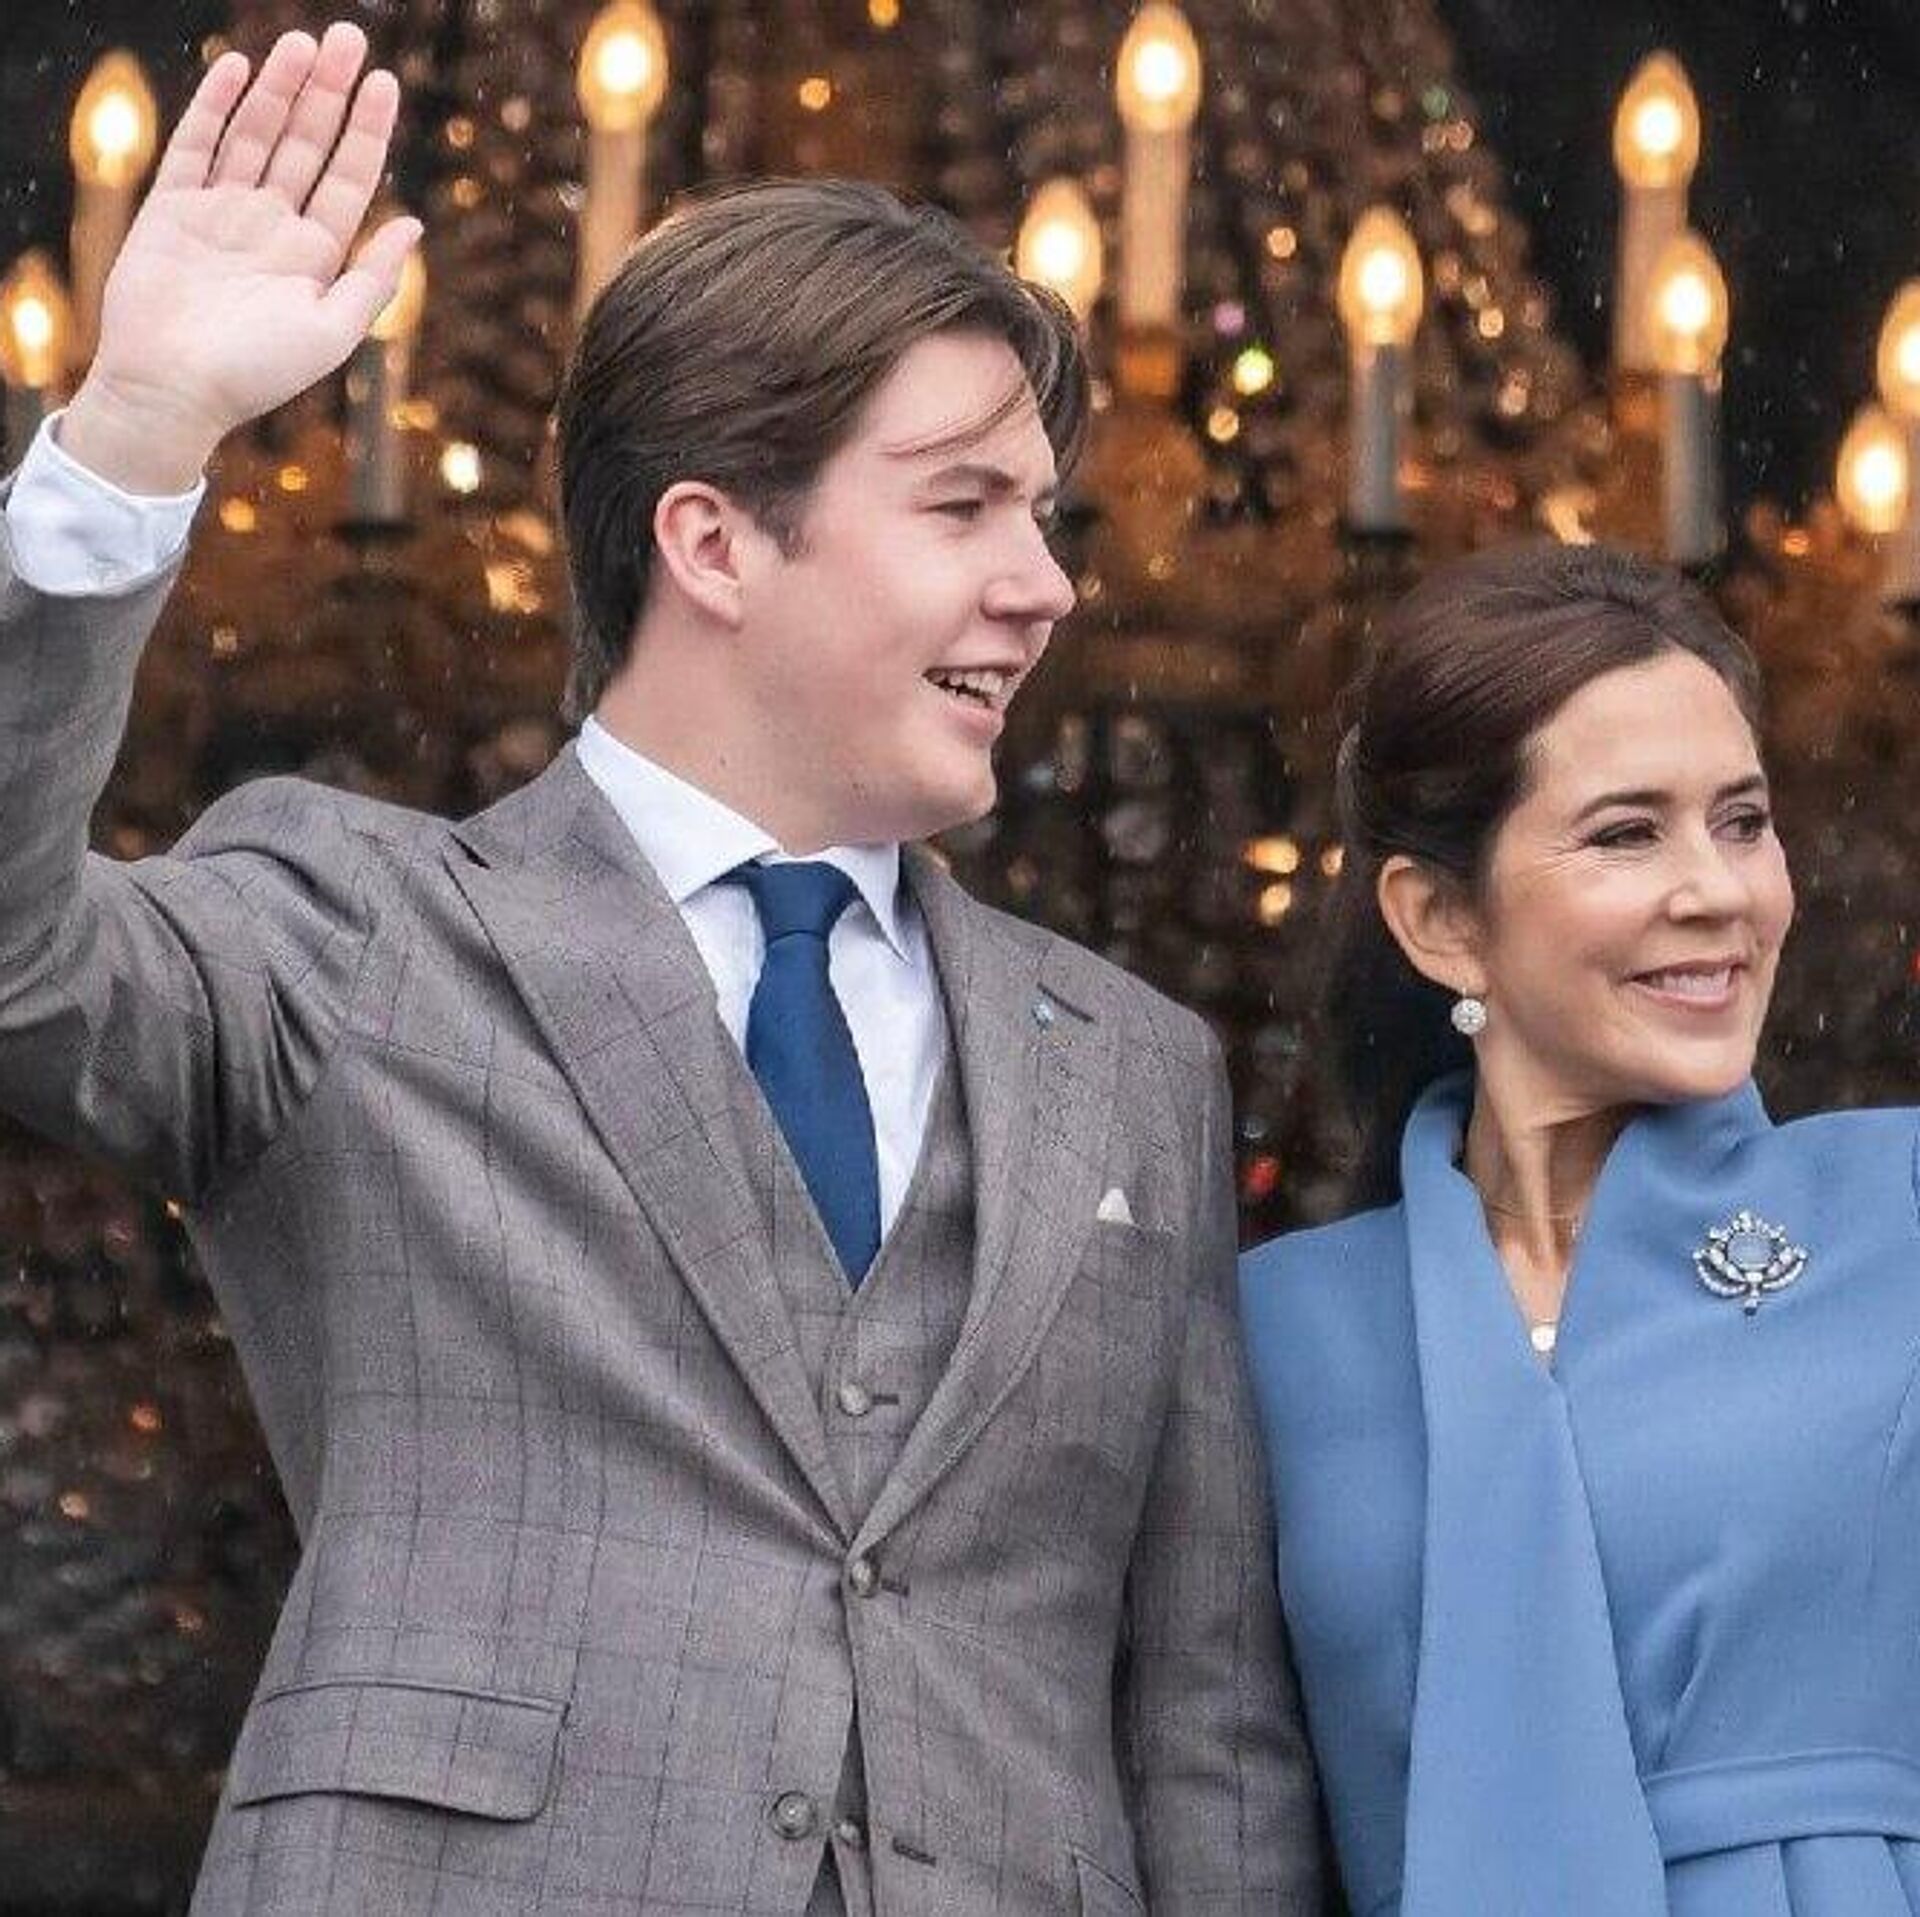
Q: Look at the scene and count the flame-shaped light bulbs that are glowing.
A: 11